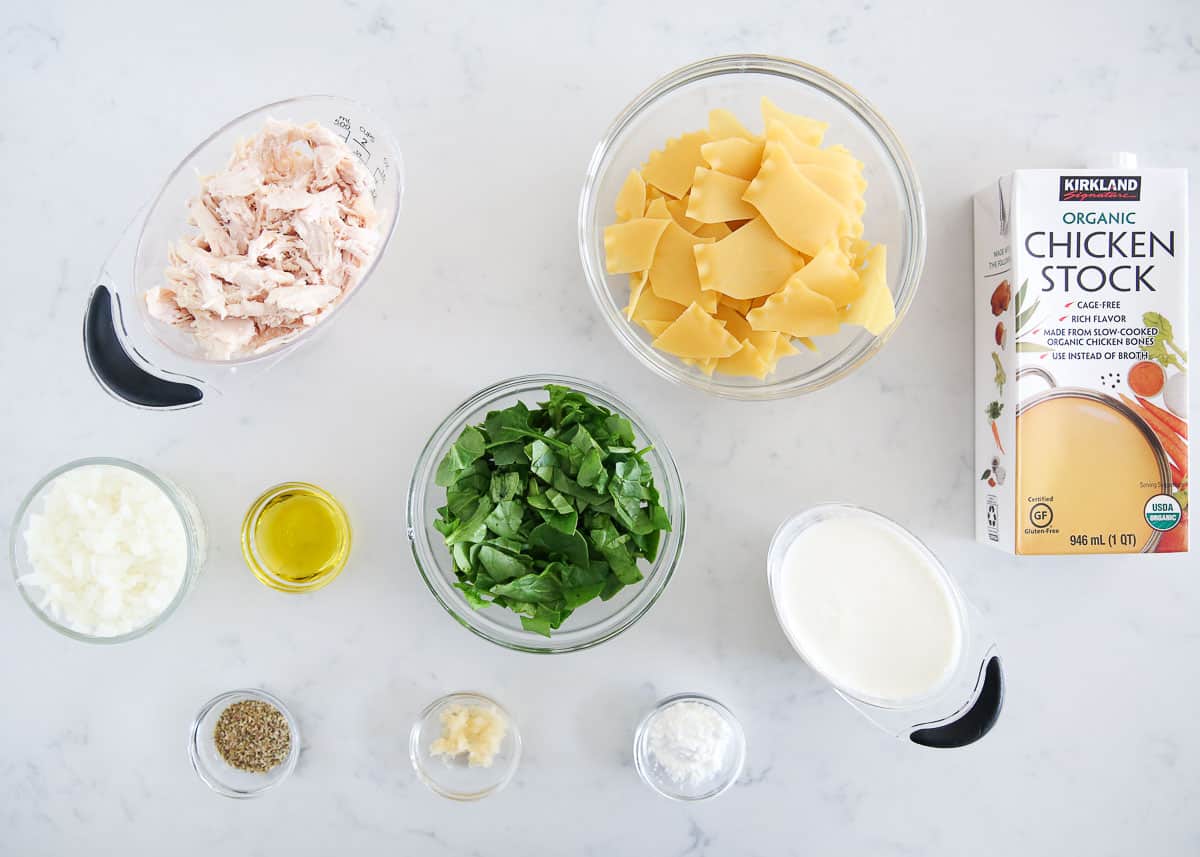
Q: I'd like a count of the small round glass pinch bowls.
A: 4